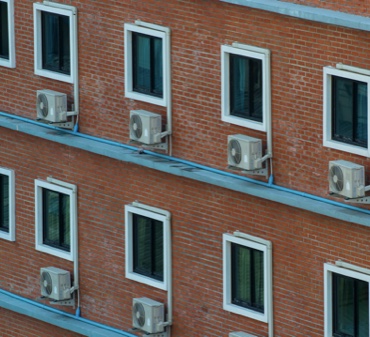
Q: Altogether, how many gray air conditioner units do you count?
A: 7